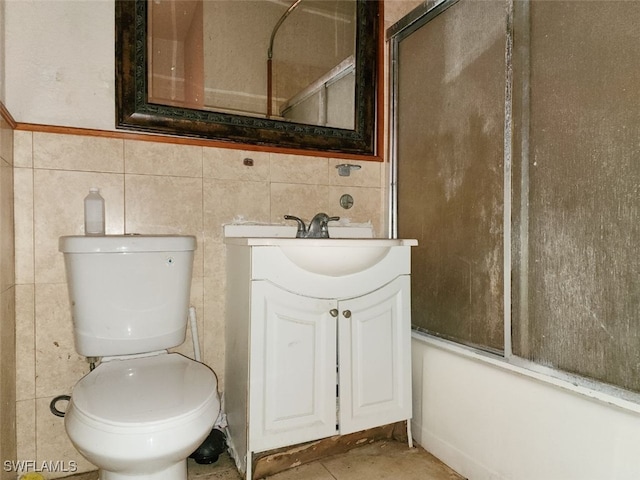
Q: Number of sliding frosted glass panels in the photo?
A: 2